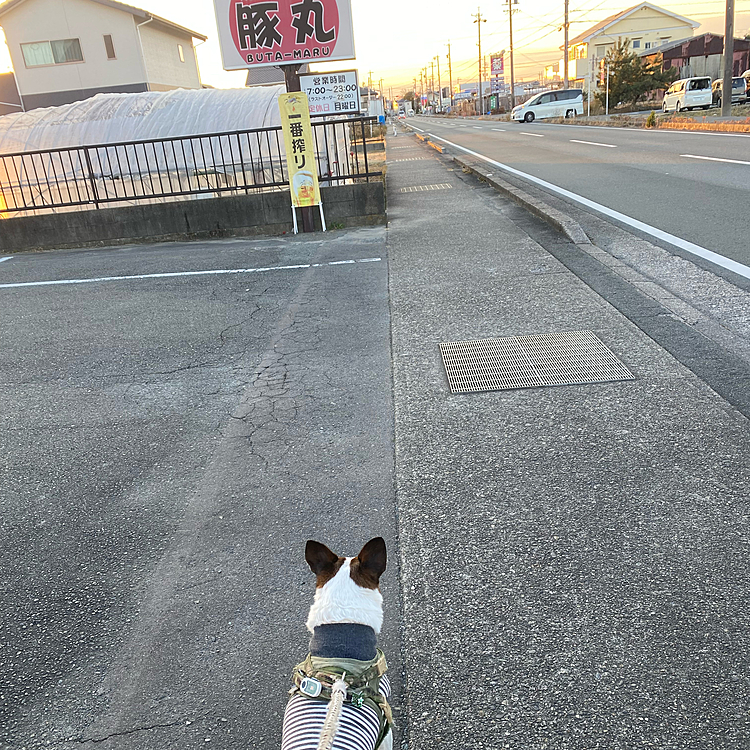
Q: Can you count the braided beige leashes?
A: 1